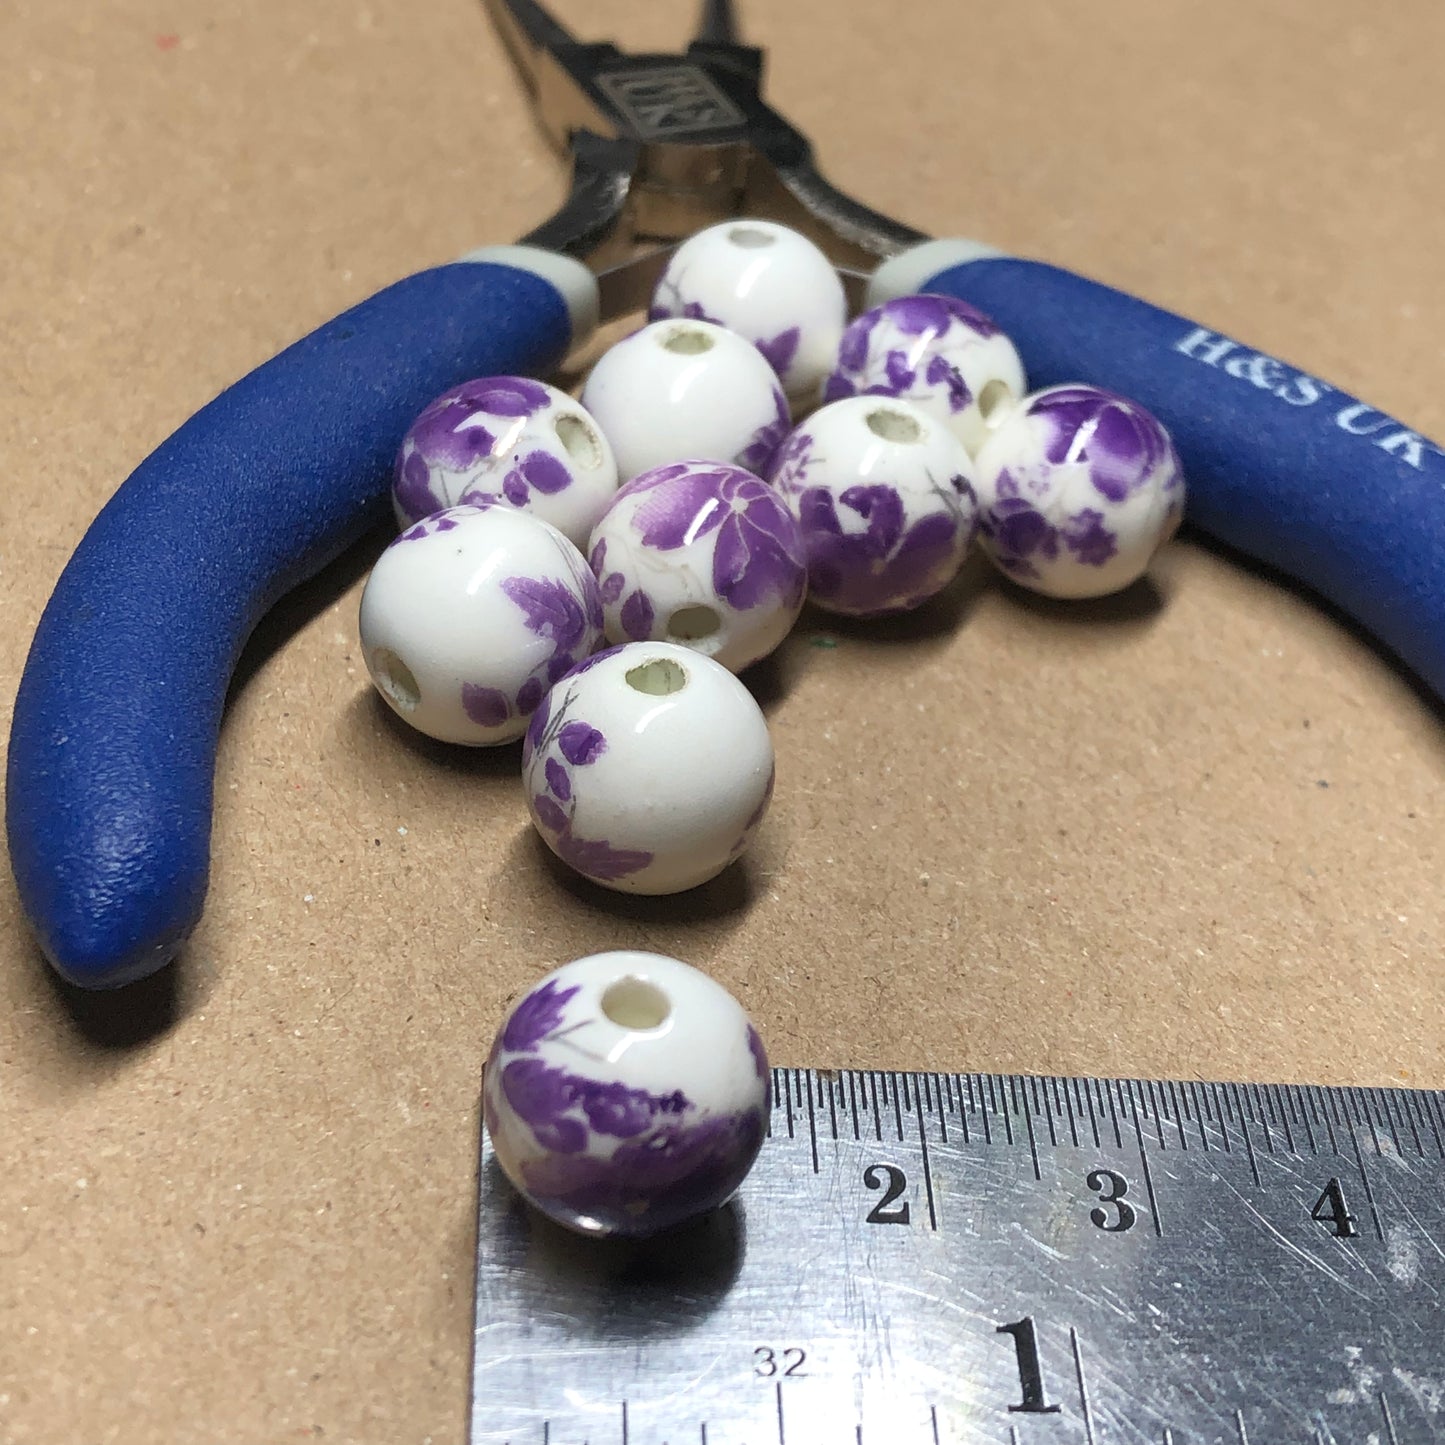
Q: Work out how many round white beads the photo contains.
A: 10